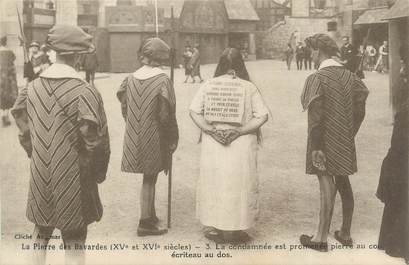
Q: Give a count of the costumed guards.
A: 3